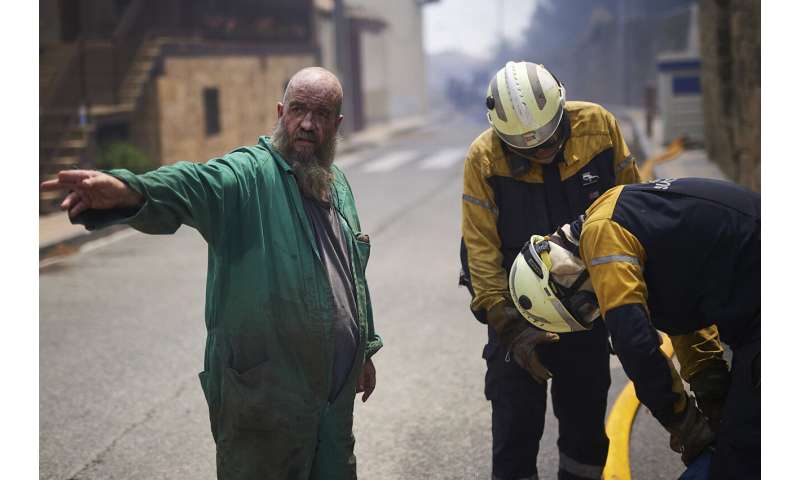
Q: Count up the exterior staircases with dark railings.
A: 1